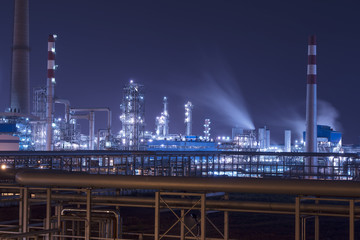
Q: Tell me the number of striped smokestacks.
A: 2